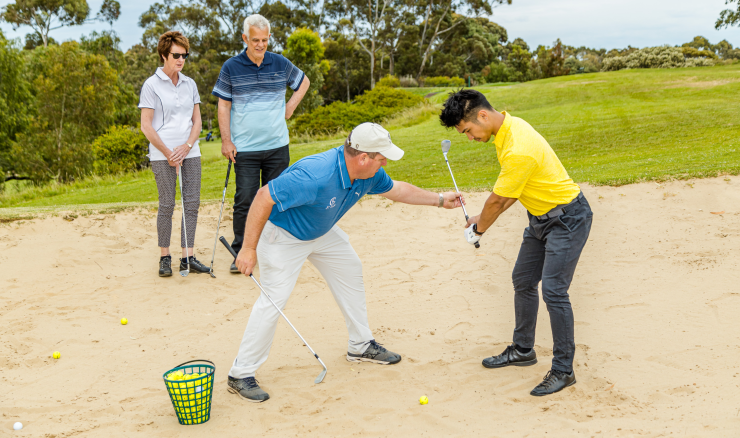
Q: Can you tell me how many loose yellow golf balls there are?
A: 3